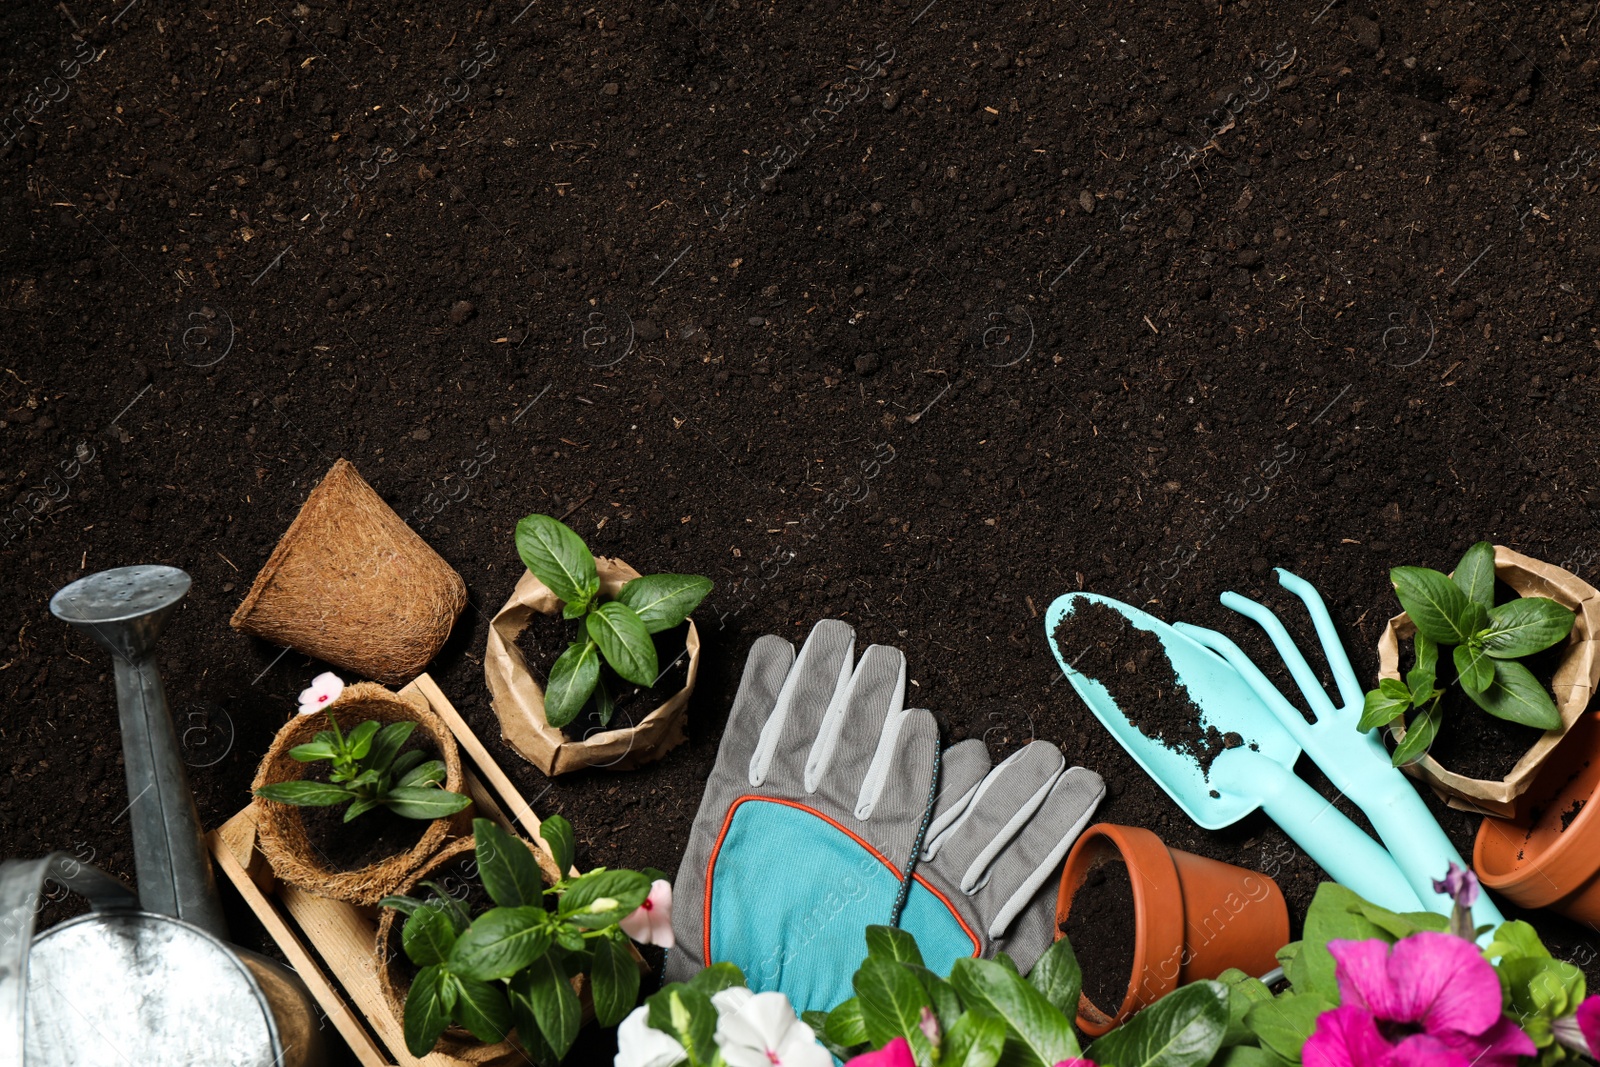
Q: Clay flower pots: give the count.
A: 2